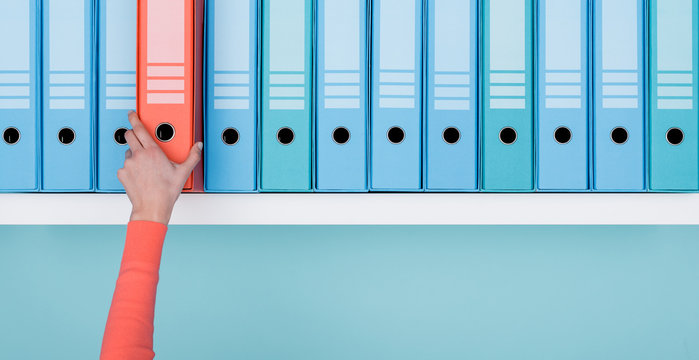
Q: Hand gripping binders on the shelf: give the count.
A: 1